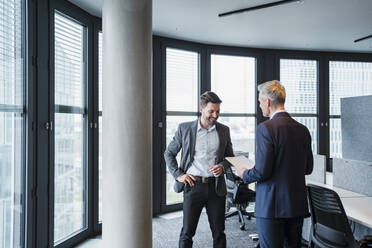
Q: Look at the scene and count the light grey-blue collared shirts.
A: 1